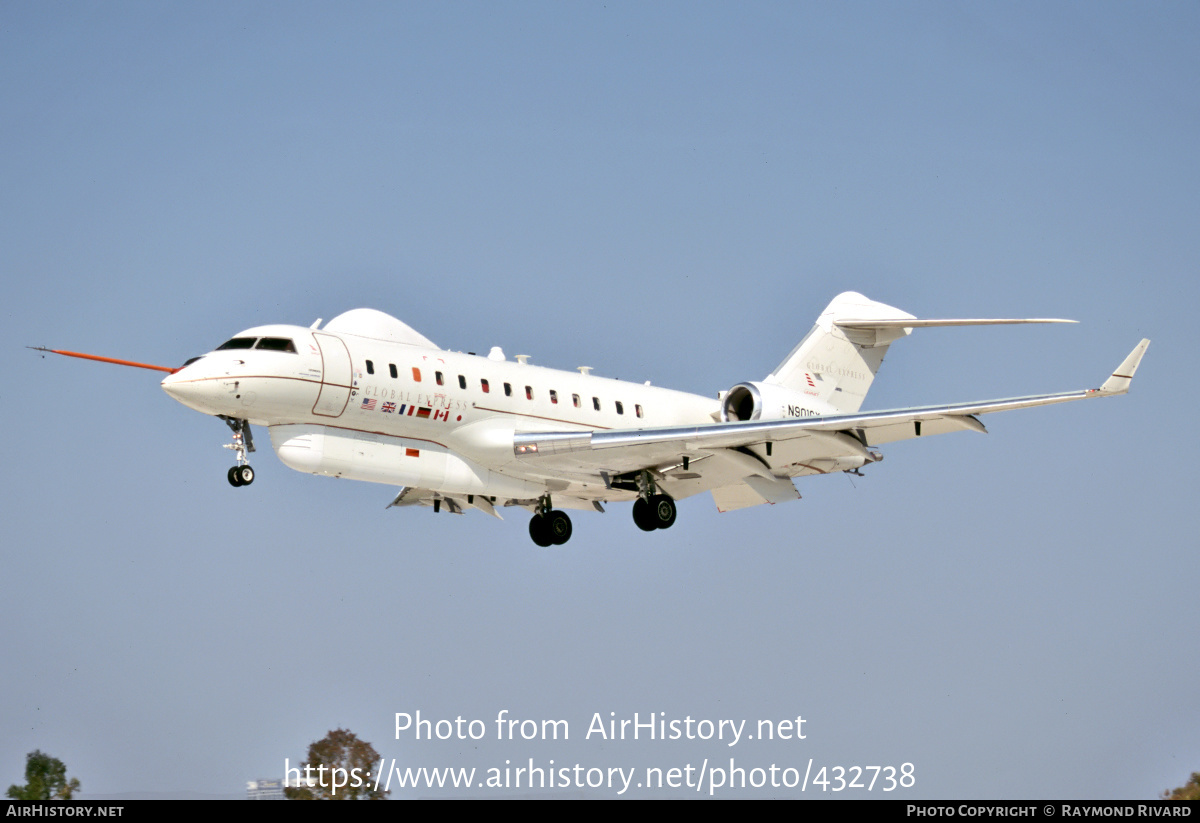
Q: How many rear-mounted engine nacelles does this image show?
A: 1